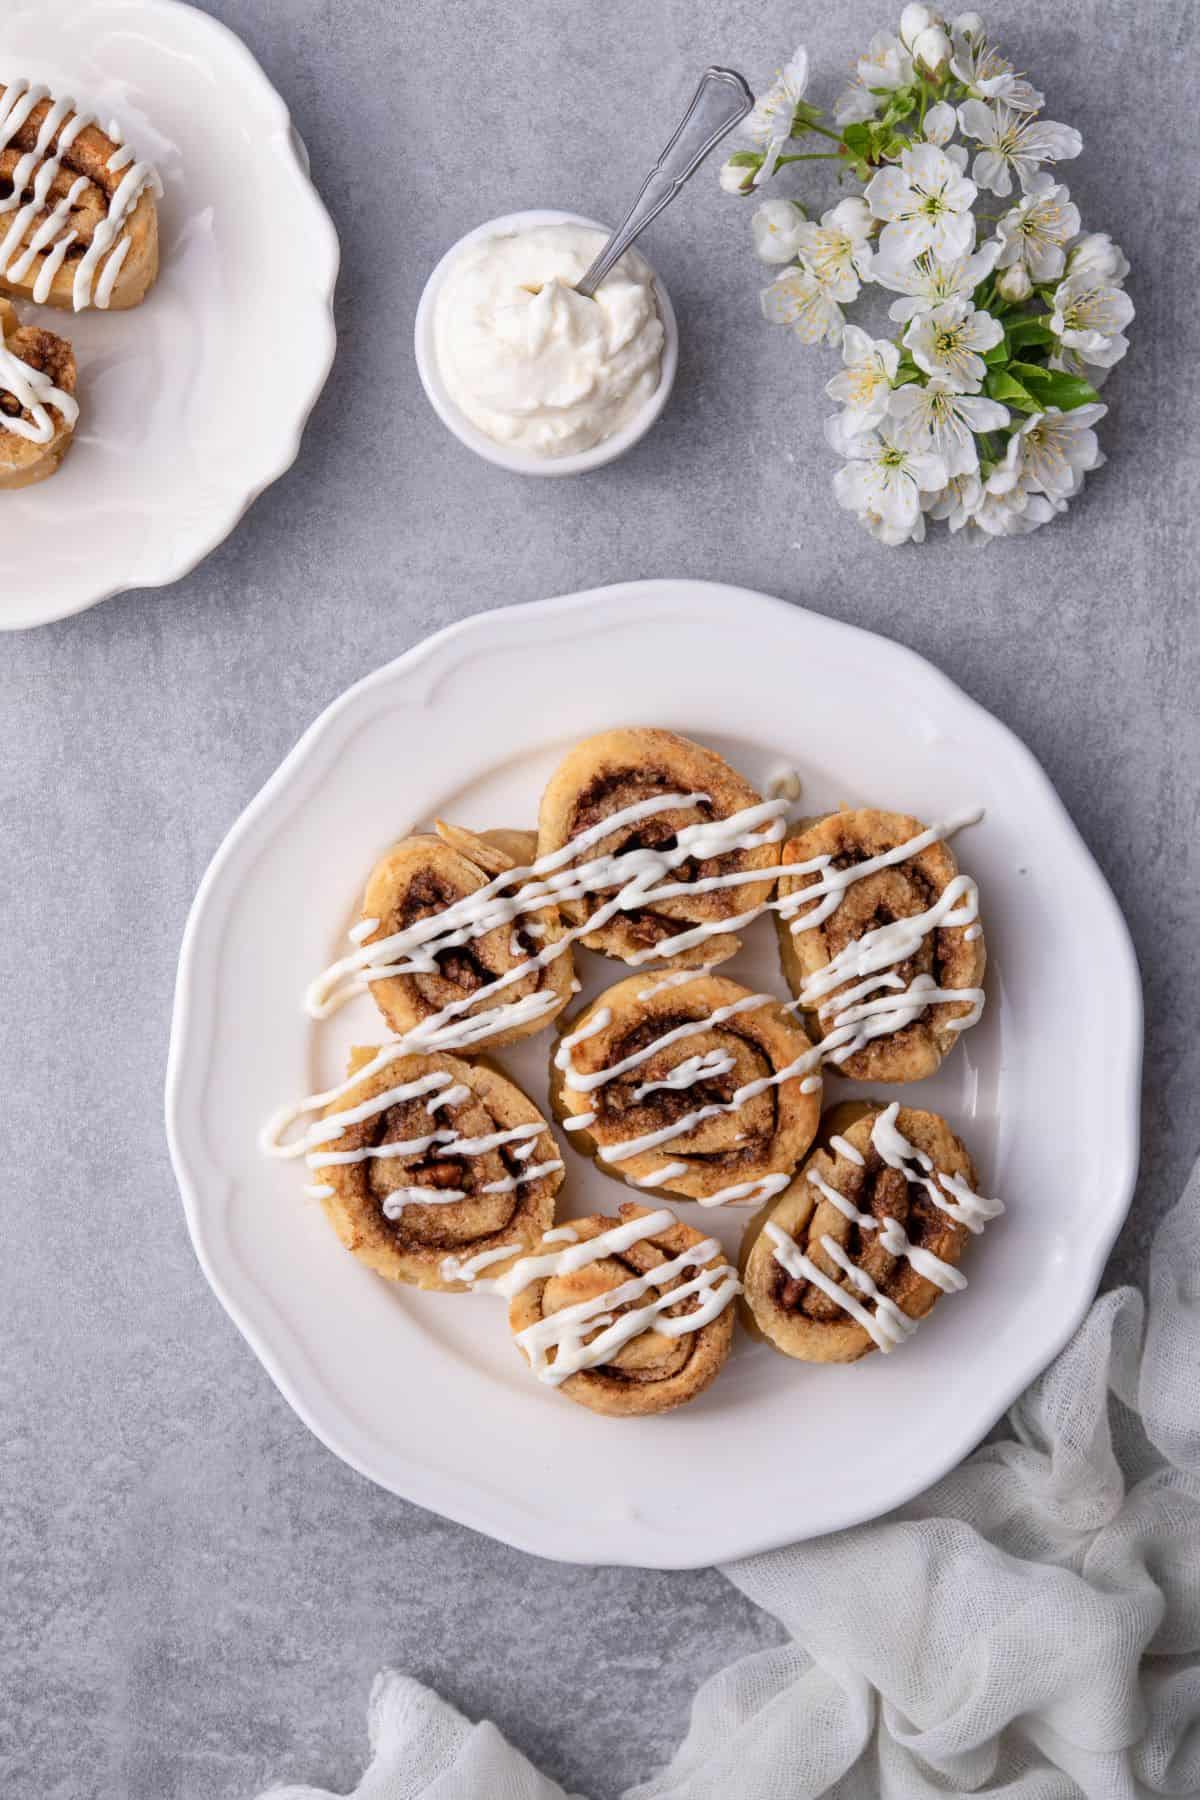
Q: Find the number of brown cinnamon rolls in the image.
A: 9